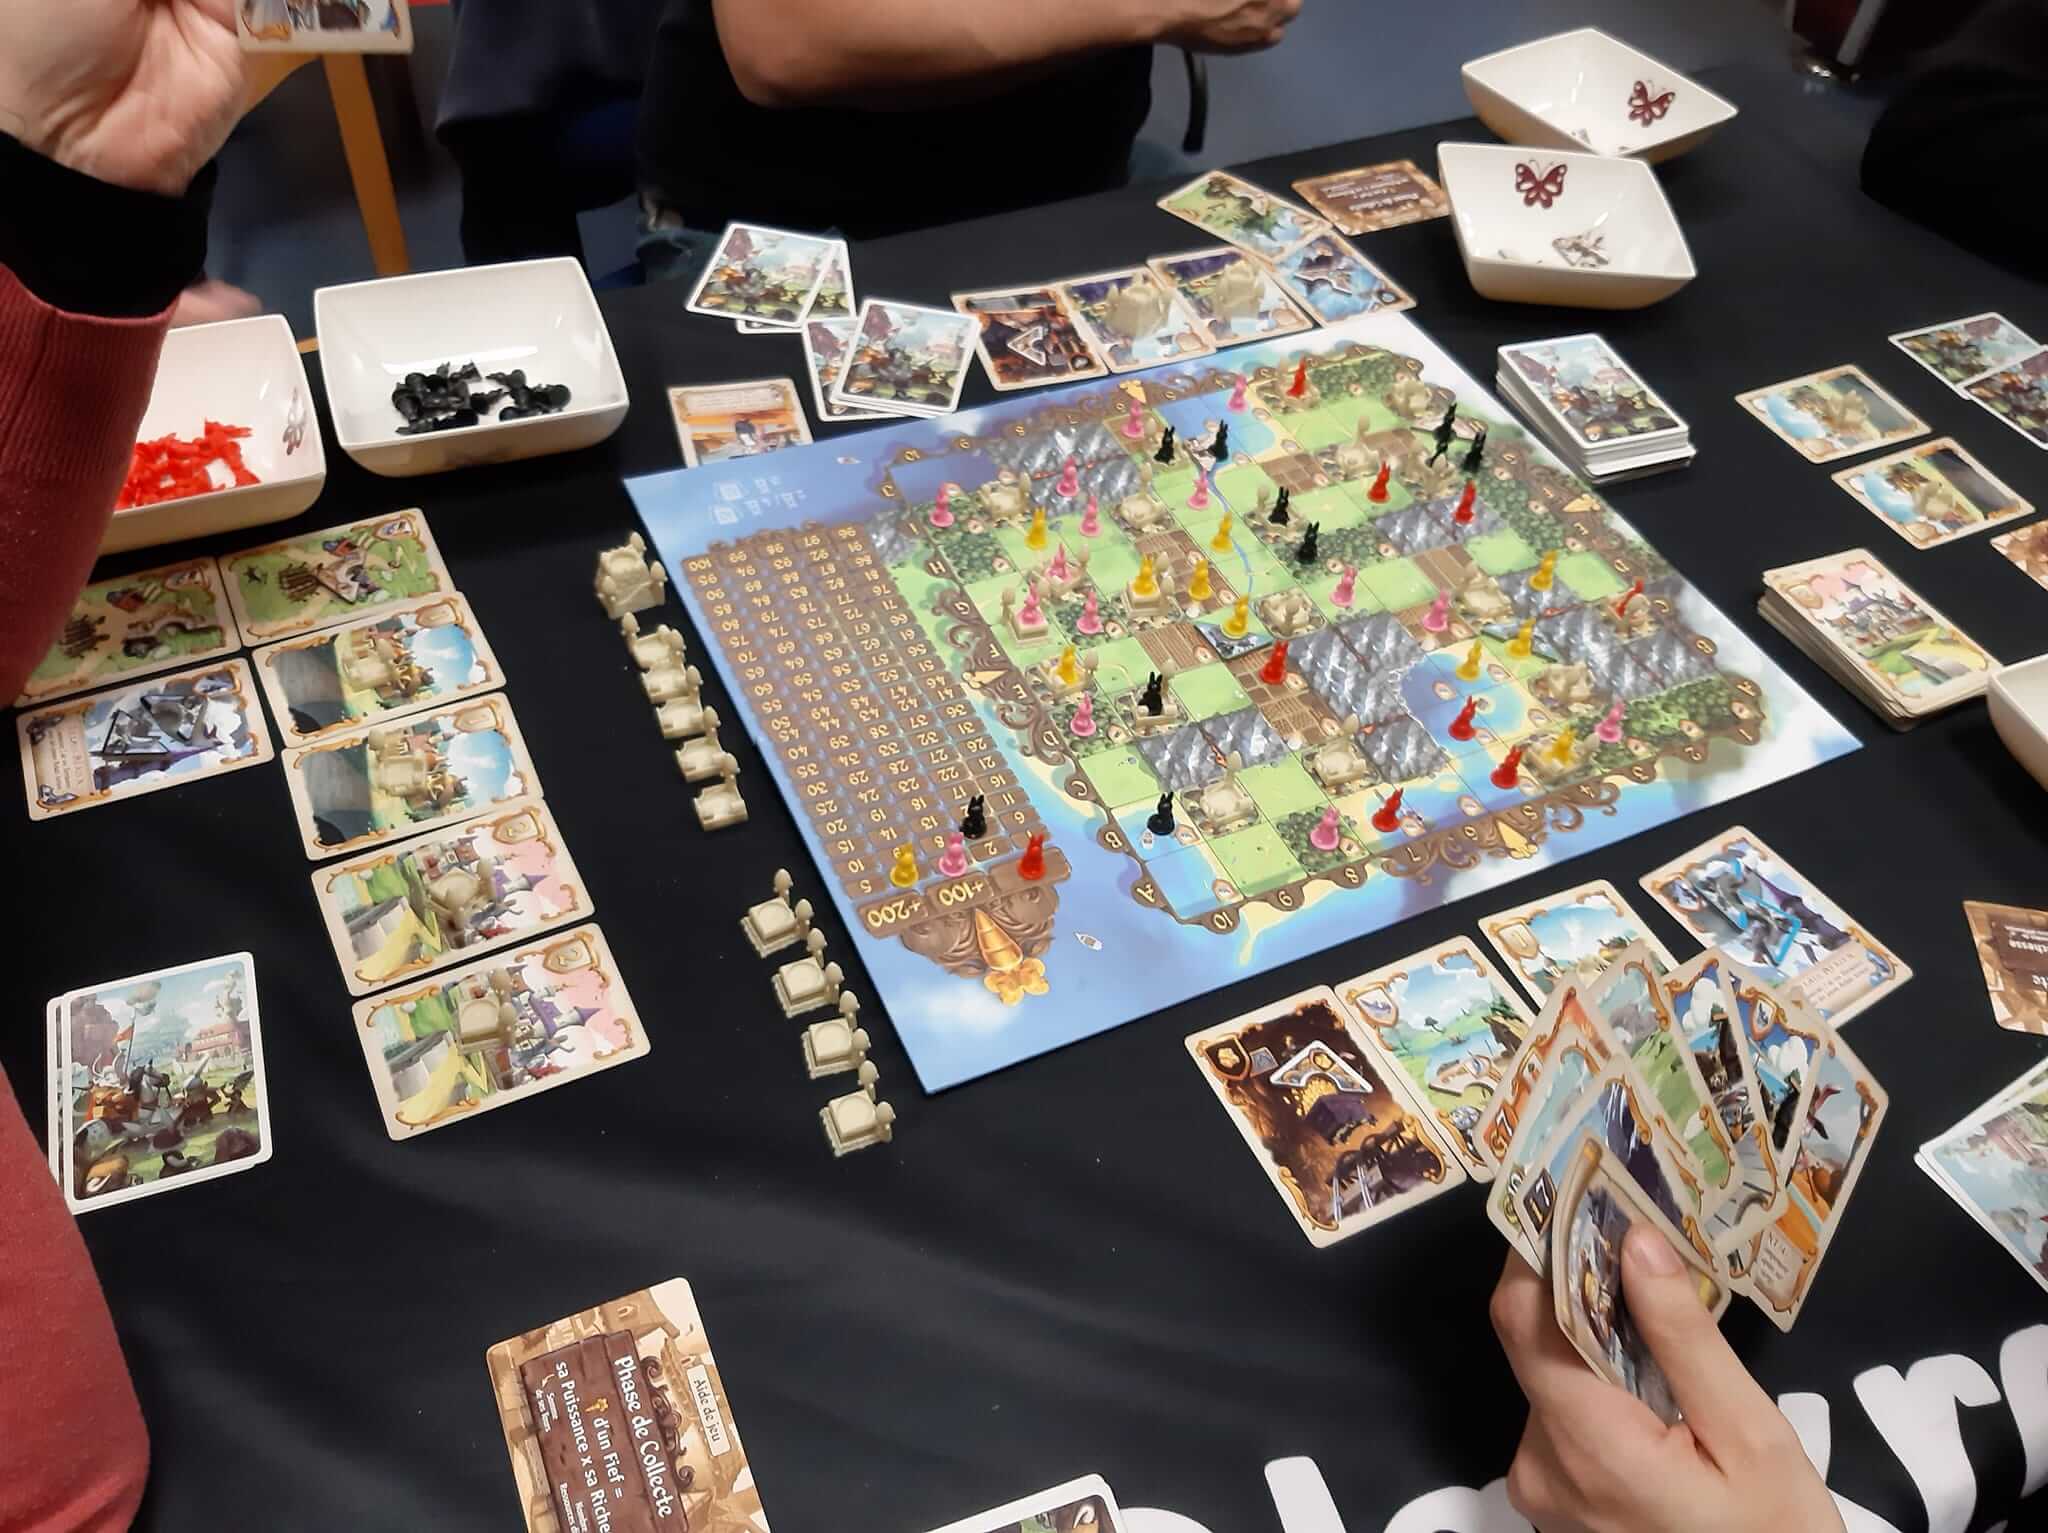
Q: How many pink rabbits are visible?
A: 15